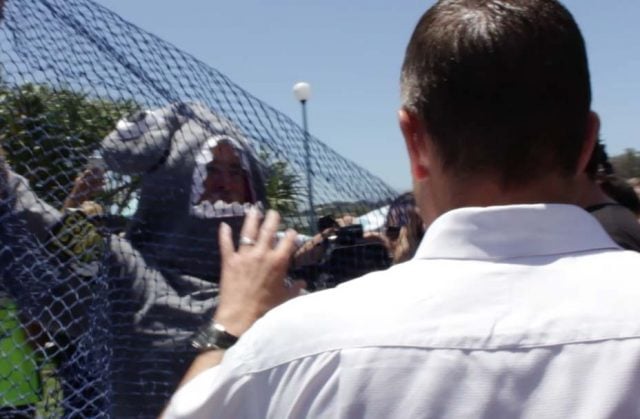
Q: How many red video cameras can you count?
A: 0